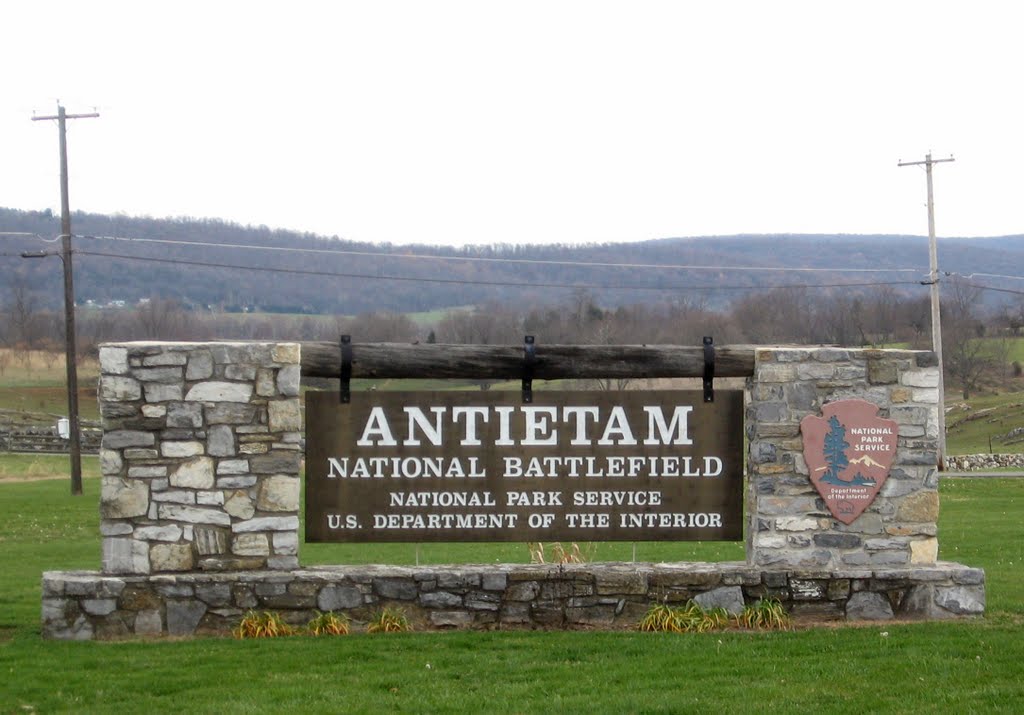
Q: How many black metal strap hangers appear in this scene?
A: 3